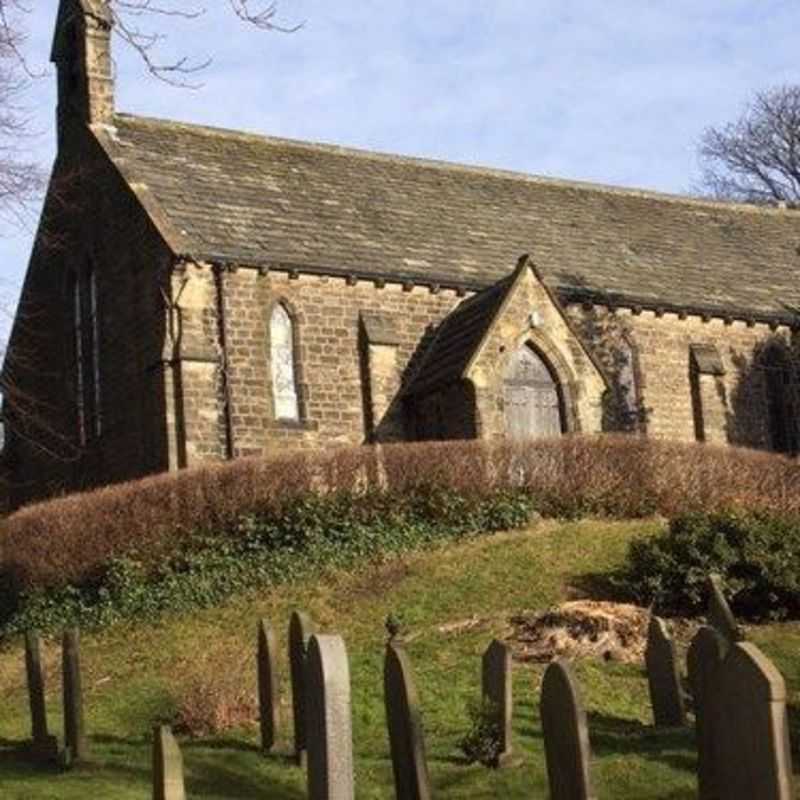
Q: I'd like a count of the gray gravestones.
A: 13